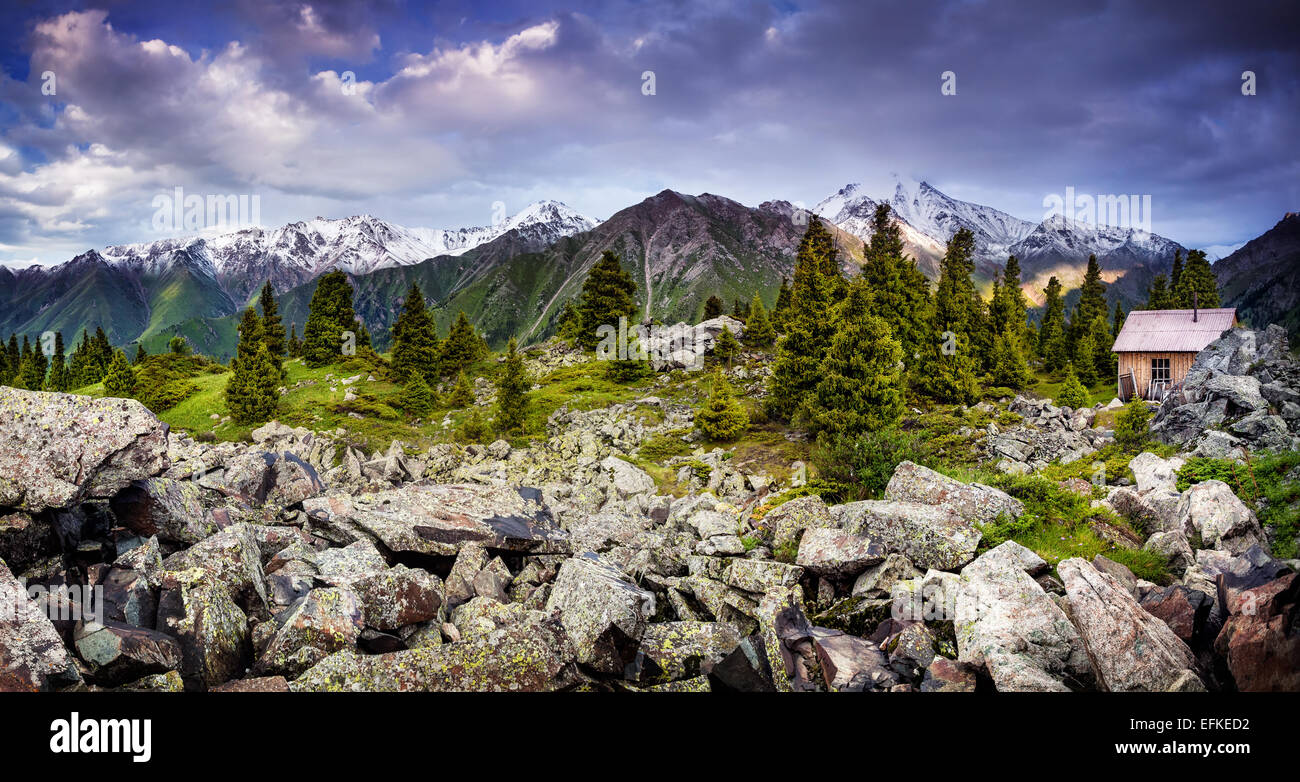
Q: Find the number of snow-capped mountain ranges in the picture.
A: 2